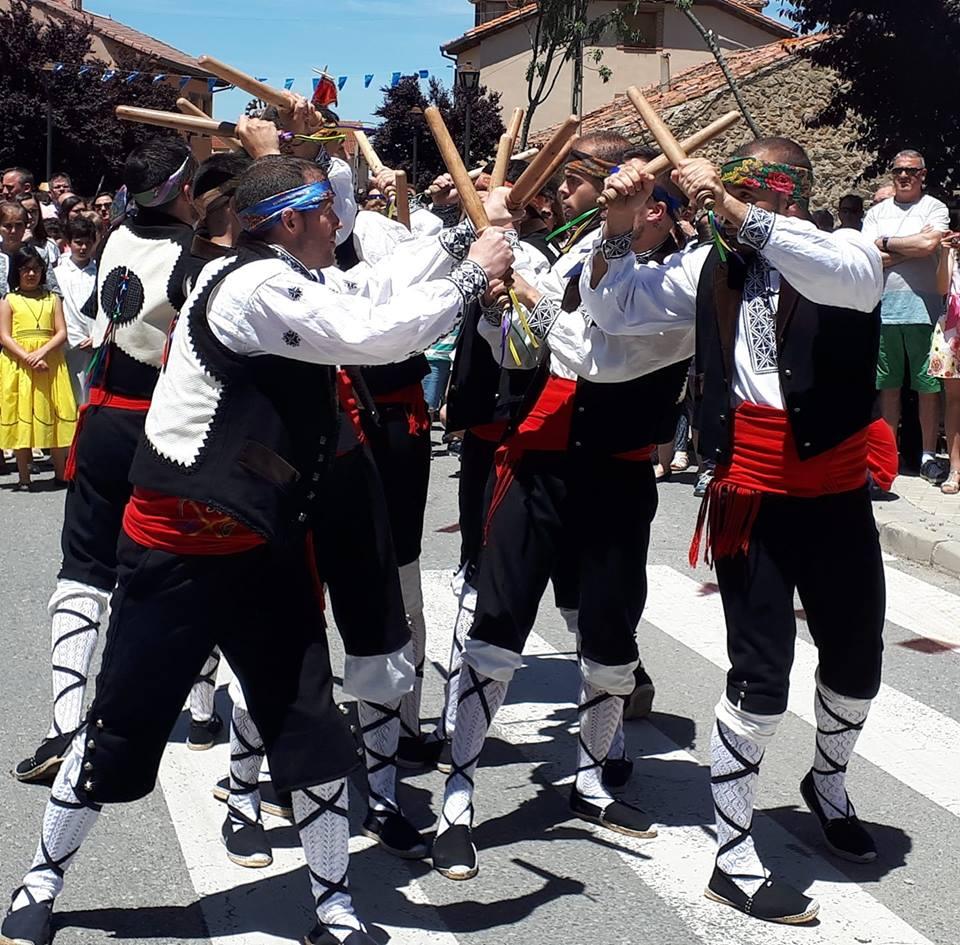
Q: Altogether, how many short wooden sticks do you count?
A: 13